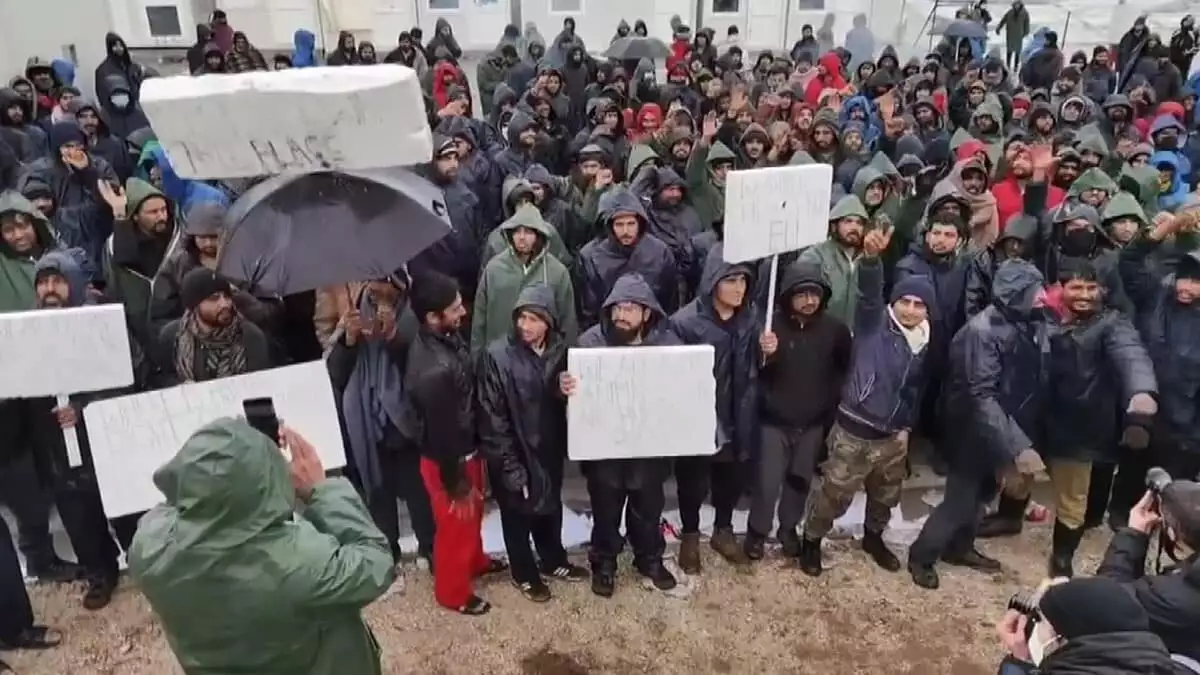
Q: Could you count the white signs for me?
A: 5